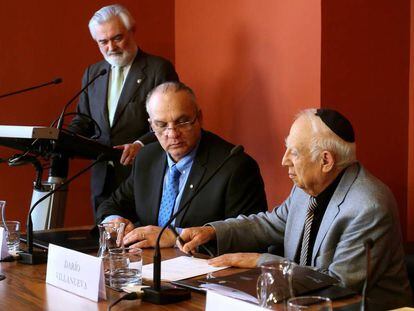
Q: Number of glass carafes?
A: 3